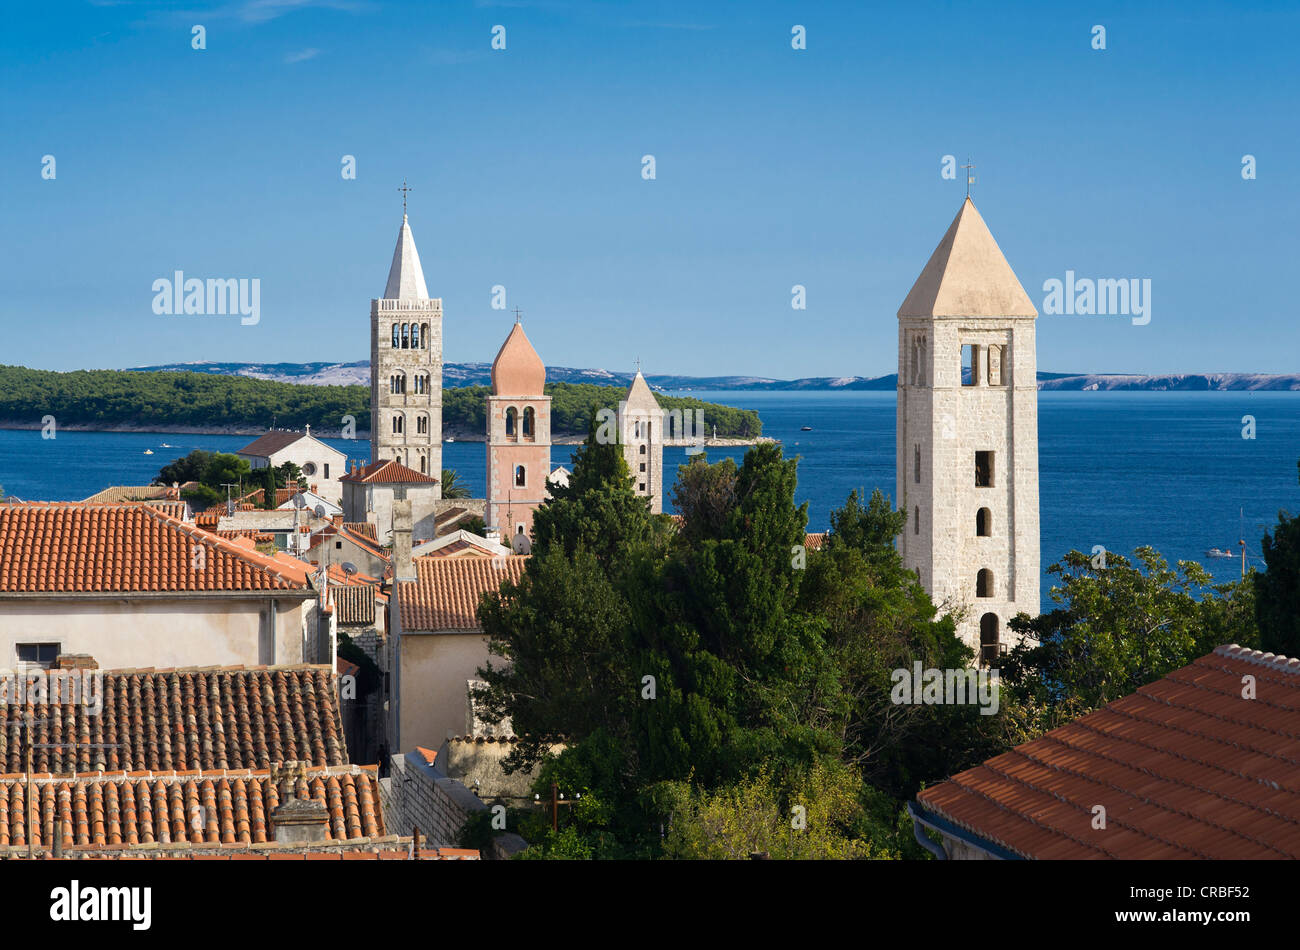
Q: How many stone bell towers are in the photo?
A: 4